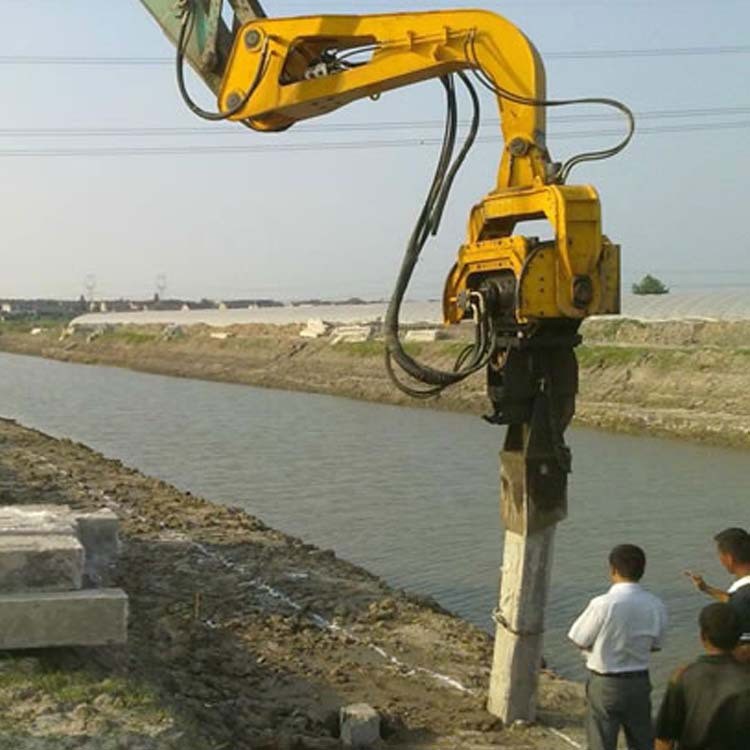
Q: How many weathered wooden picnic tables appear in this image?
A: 0